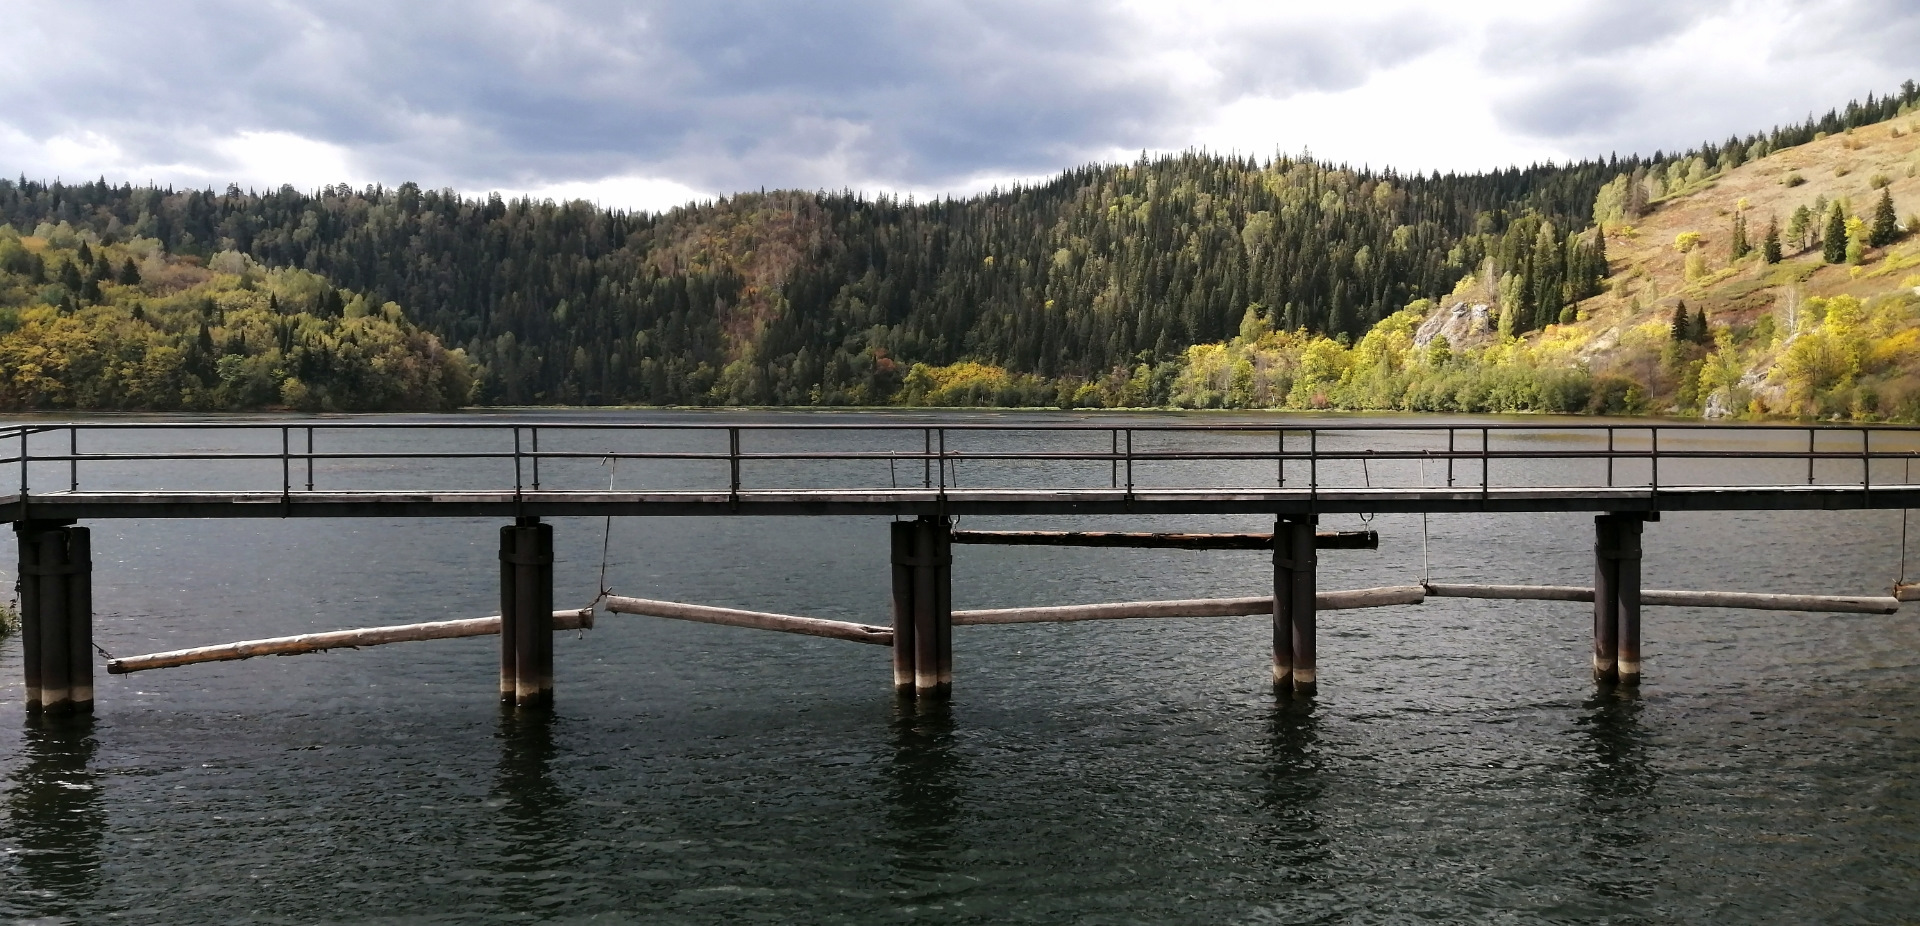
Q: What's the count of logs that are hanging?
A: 6